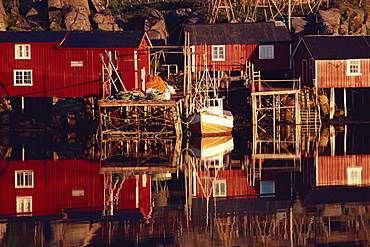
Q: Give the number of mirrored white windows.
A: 5